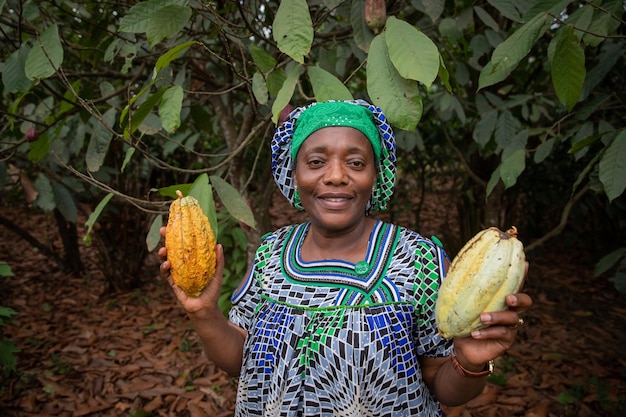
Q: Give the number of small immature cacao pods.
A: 3